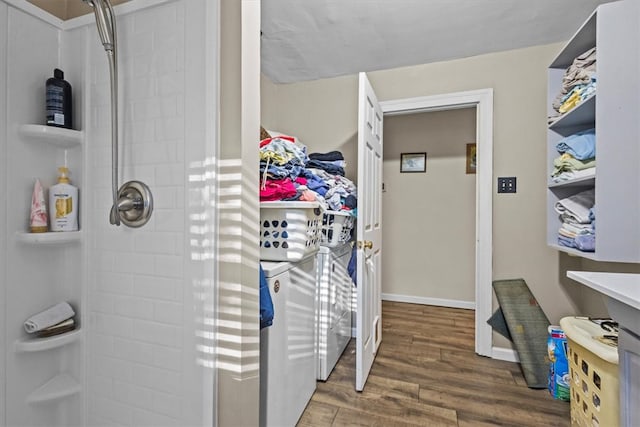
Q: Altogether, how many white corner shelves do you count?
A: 4